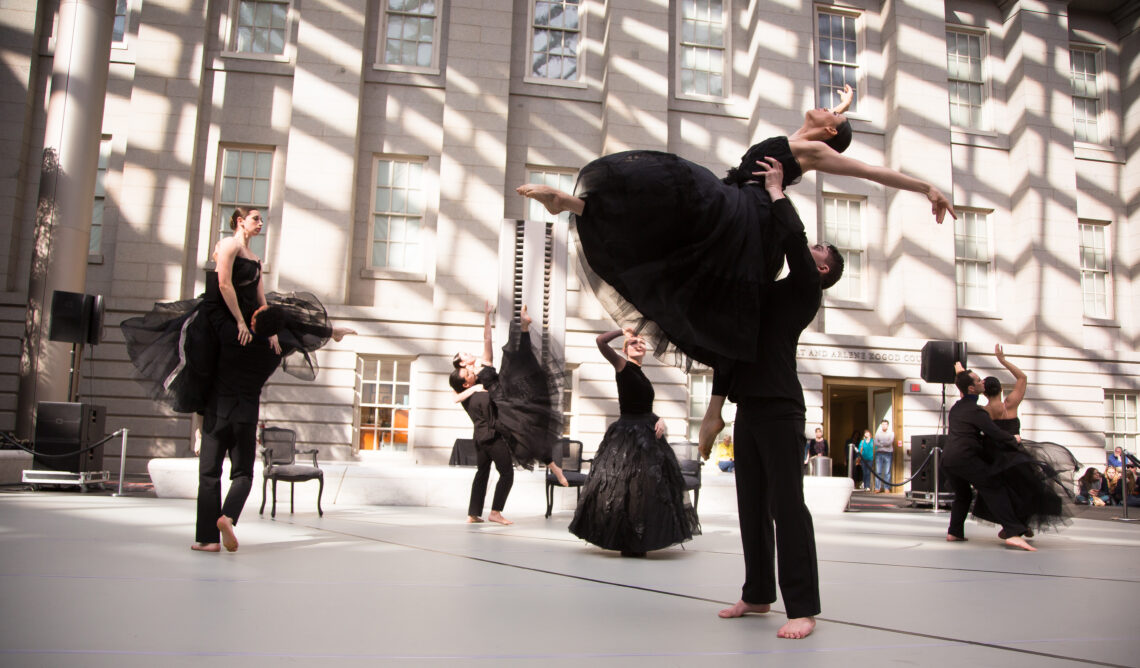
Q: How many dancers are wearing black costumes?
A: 9